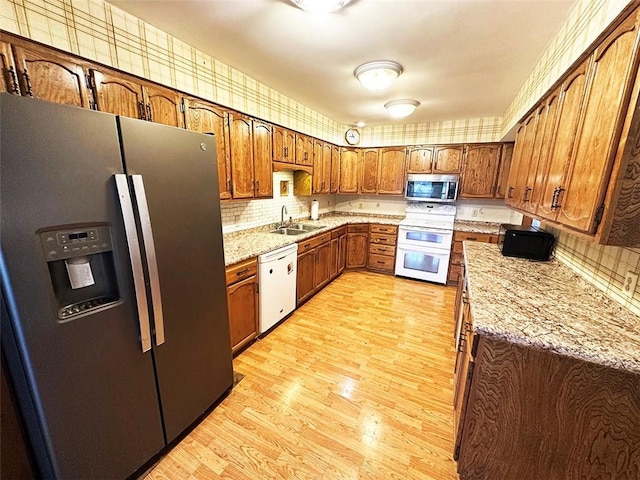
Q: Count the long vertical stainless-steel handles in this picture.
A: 2